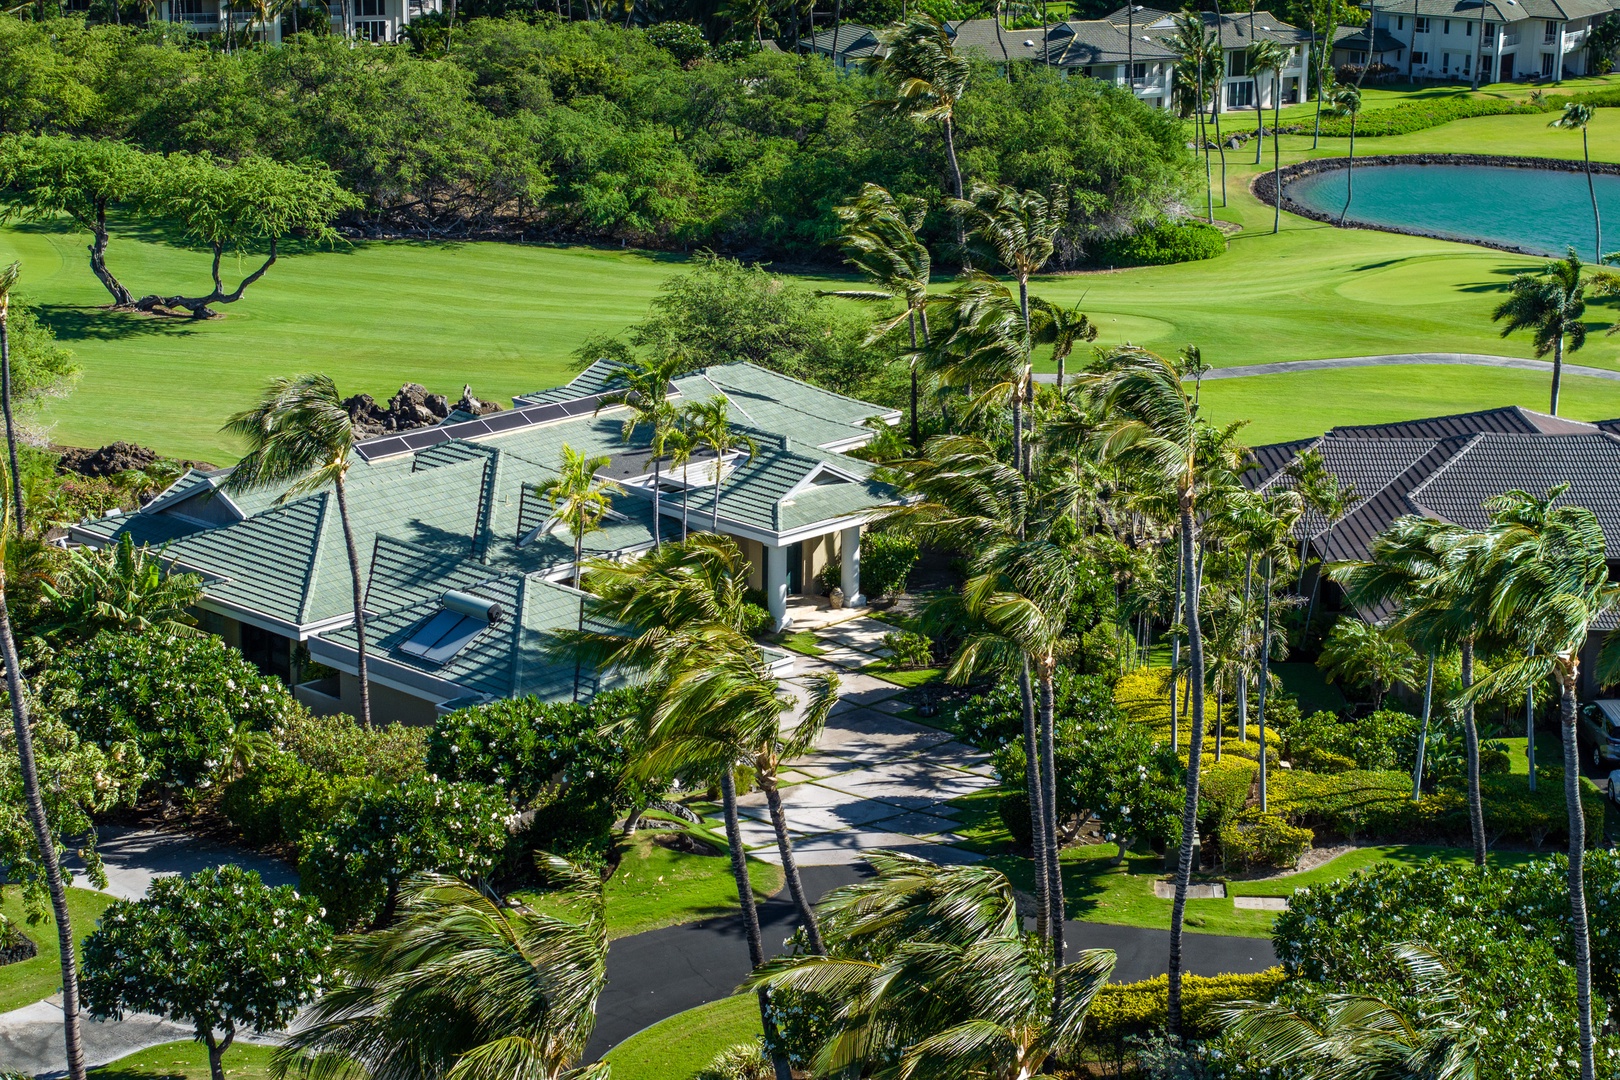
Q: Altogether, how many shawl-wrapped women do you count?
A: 0